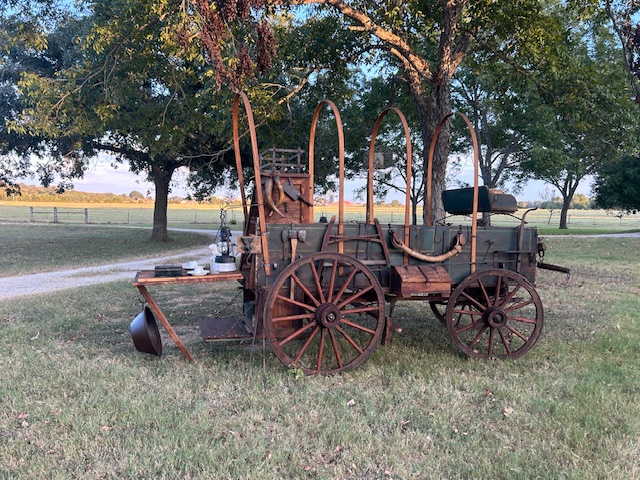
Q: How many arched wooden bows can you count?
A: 4